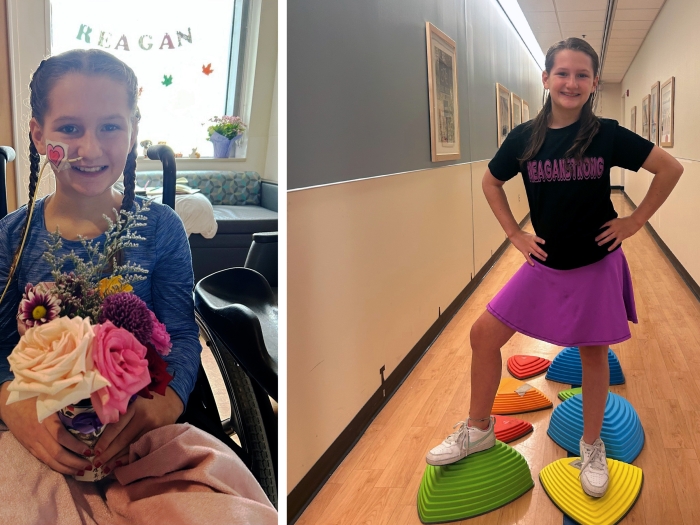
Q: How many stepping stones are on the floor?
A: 8